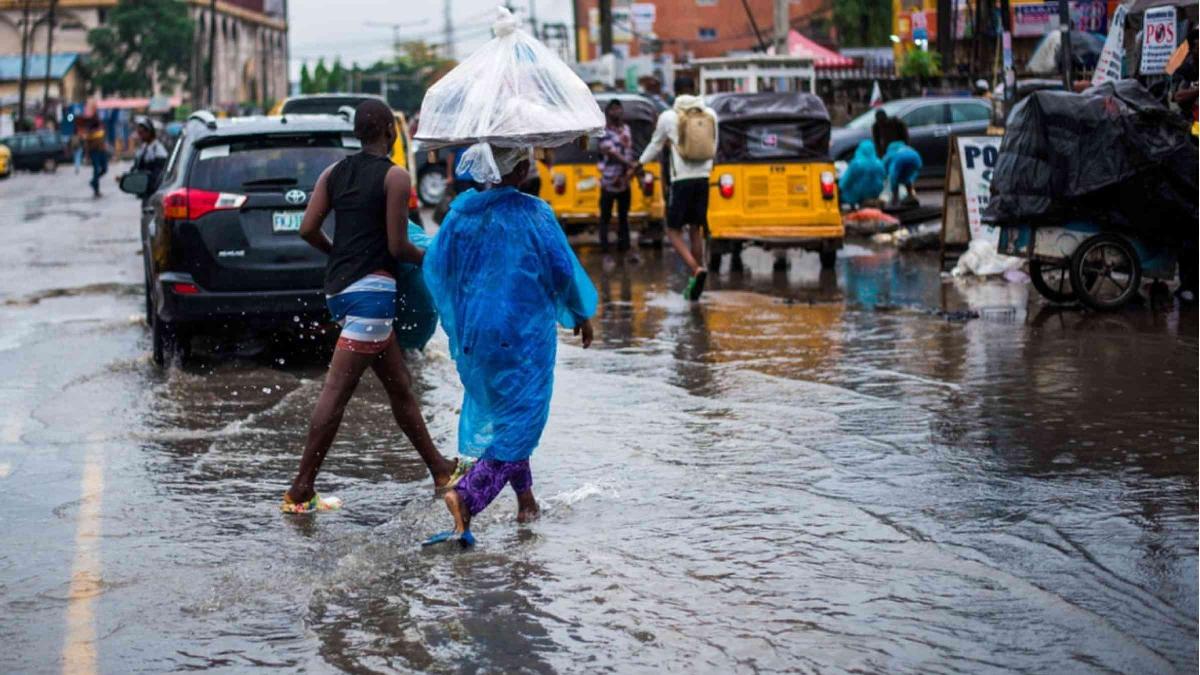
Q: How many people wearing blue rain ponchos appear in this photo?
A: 3